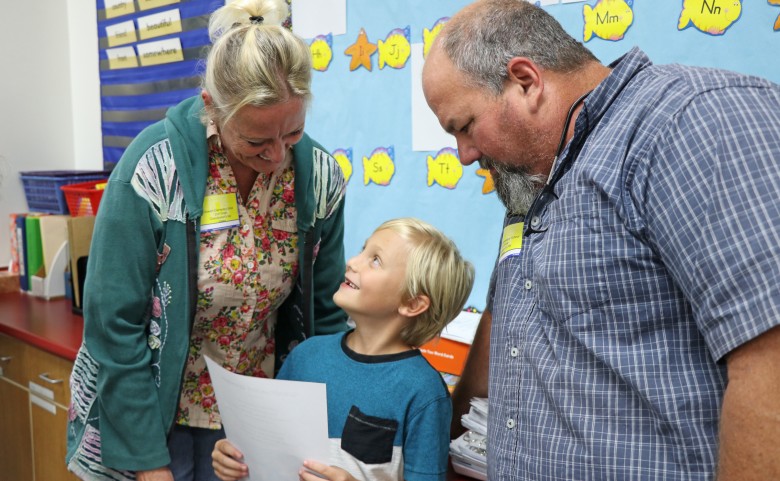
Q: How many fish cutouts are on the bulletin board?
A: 8